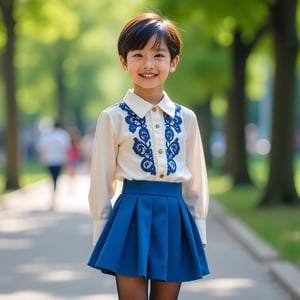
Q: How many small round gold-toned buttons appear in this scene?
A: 4